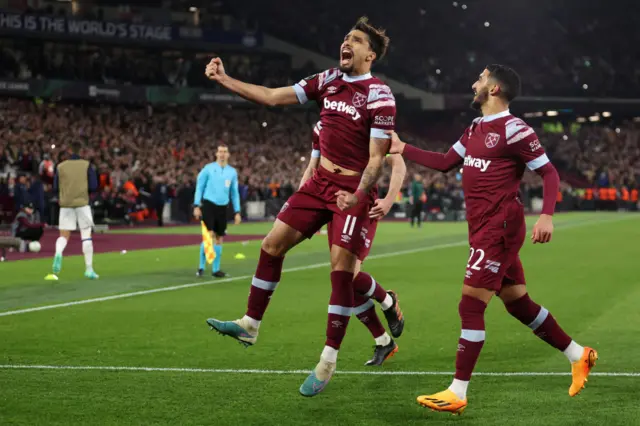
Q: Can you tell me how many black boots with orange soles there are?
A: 2